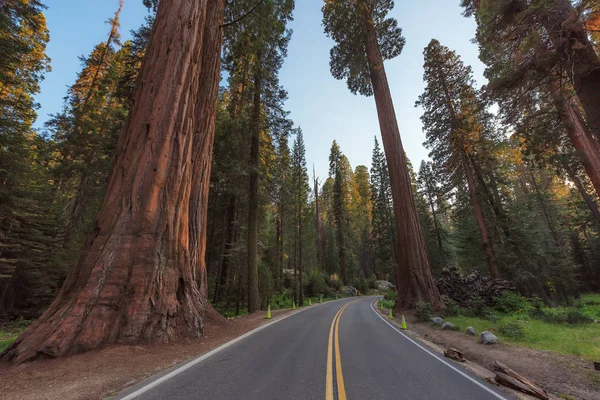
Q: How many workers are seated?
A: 0